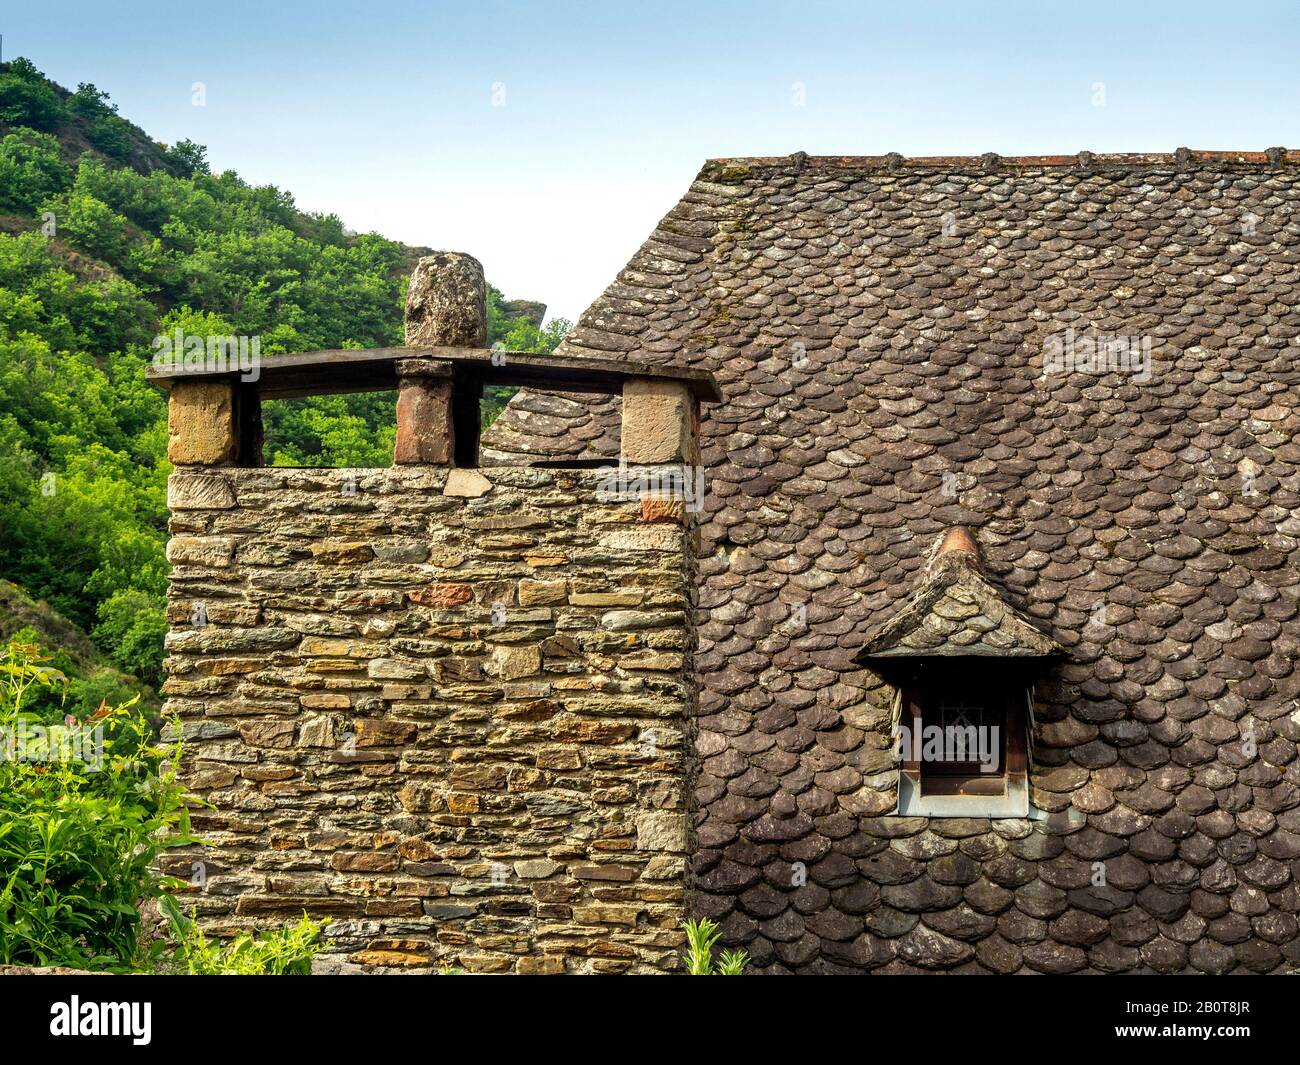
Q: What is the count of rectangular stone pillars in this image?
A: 3